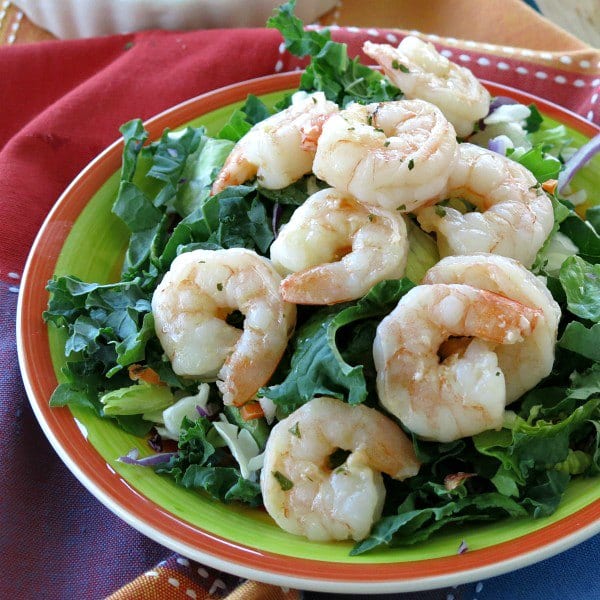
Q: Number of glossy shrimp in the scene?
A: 9